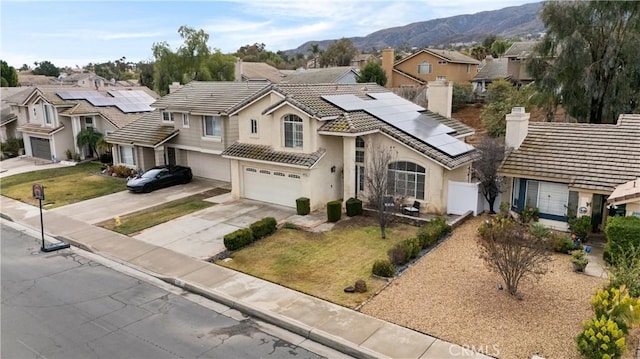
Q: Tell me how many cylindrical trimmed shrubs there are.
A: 3